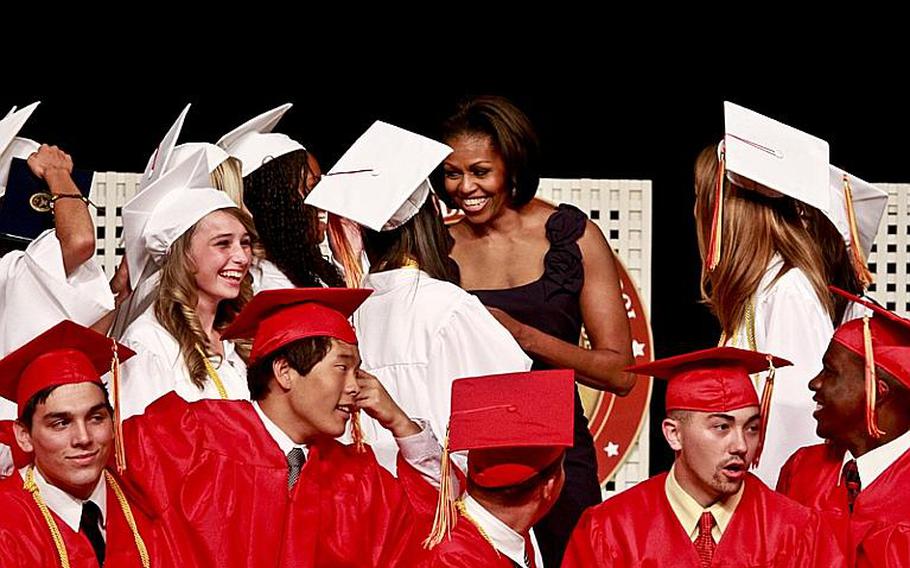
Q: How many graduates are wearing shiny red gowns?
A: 5